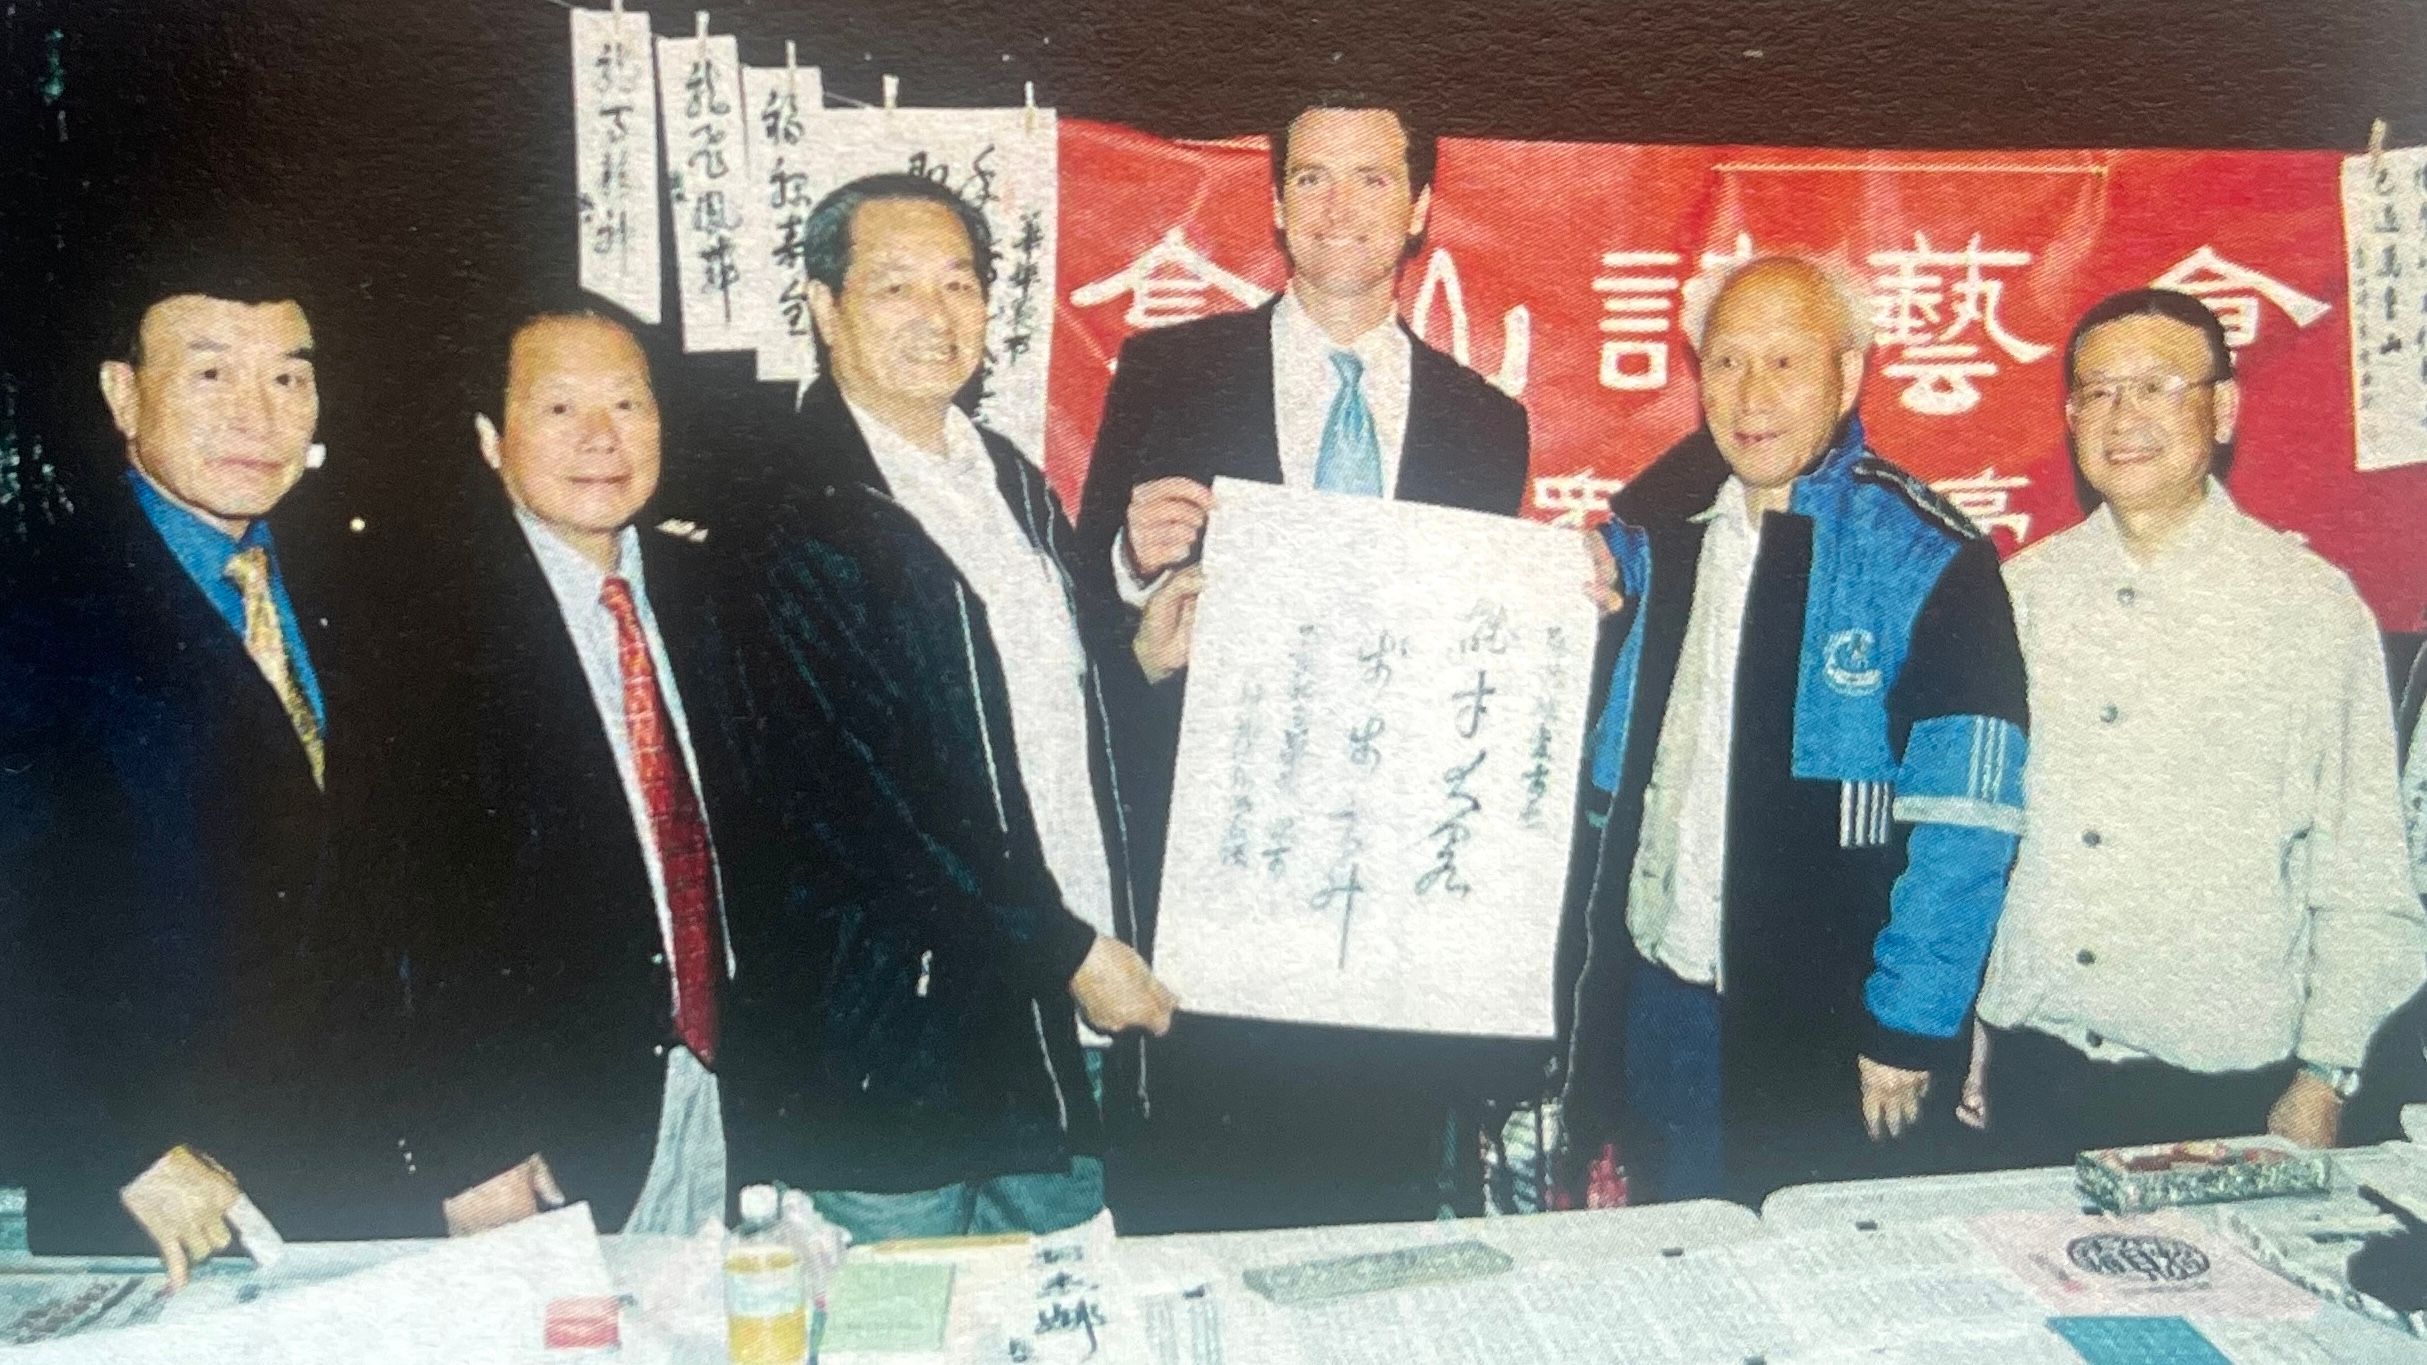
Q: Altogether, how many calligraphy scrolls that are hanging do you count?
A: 5